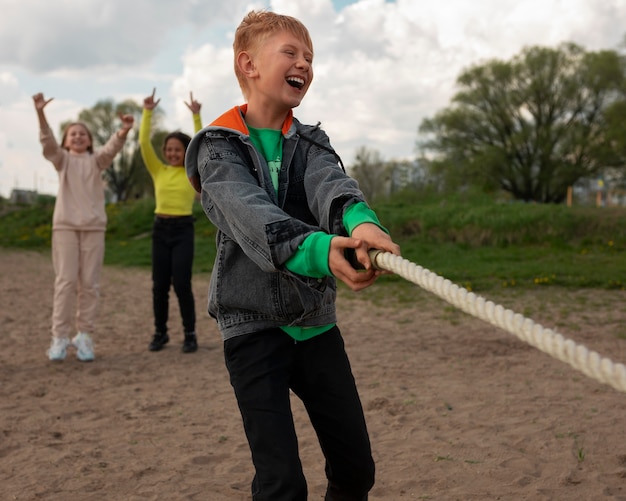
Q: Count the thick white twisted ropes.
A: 1